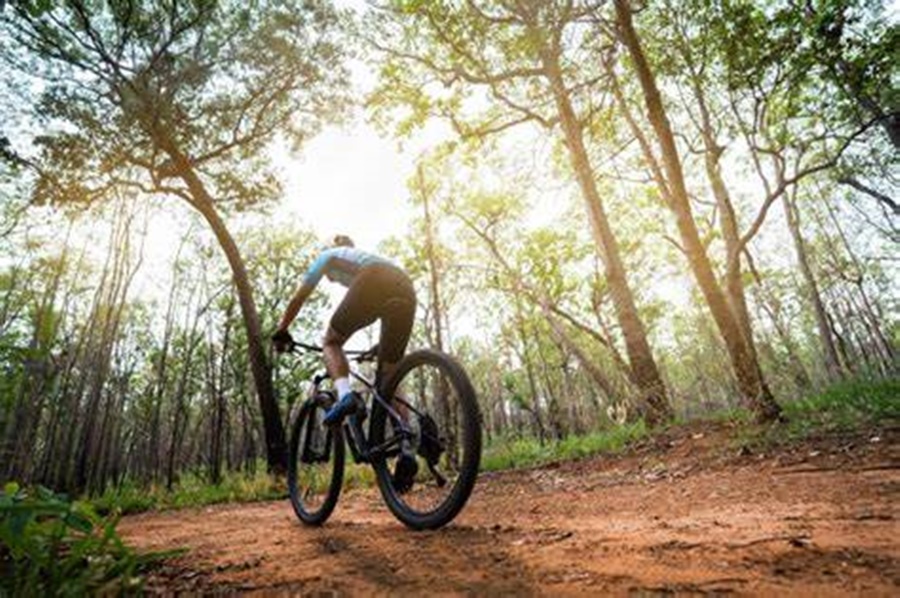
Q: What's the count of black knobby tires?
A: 2